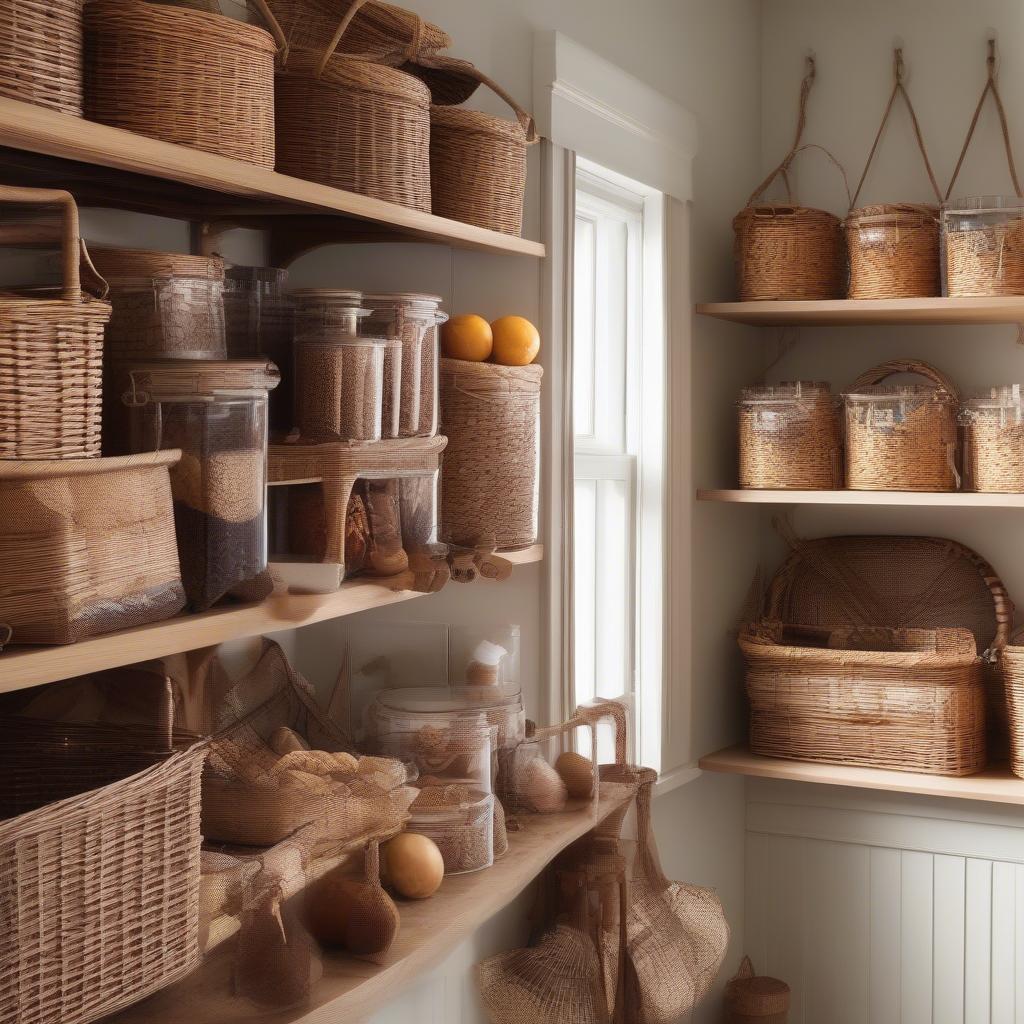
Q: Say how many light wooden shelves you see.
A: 6